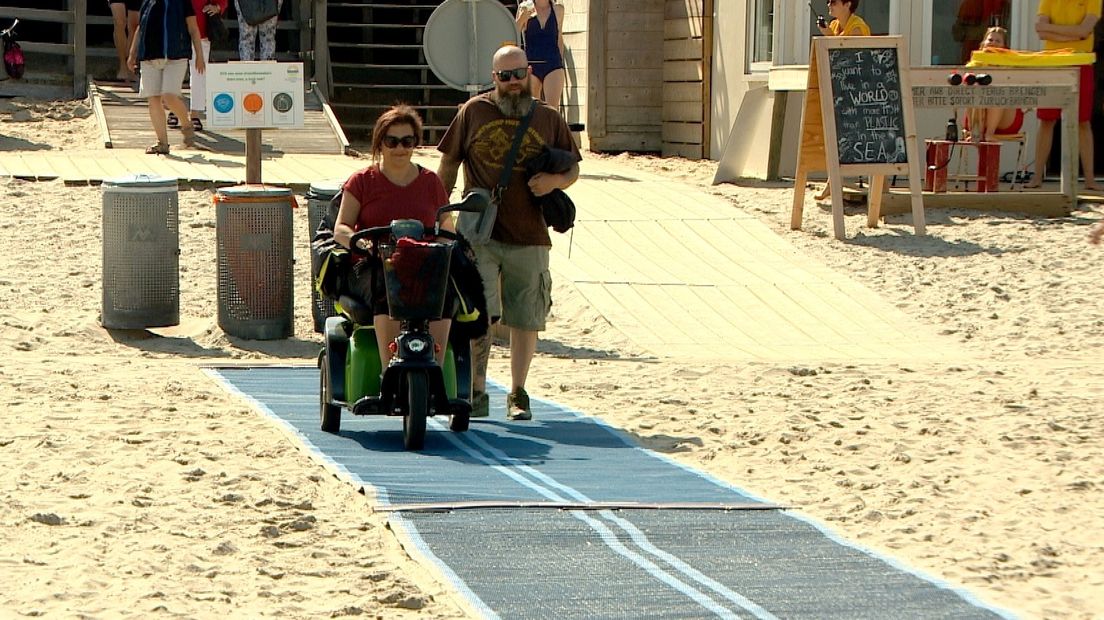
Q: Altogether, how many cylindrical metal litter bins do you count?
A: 3